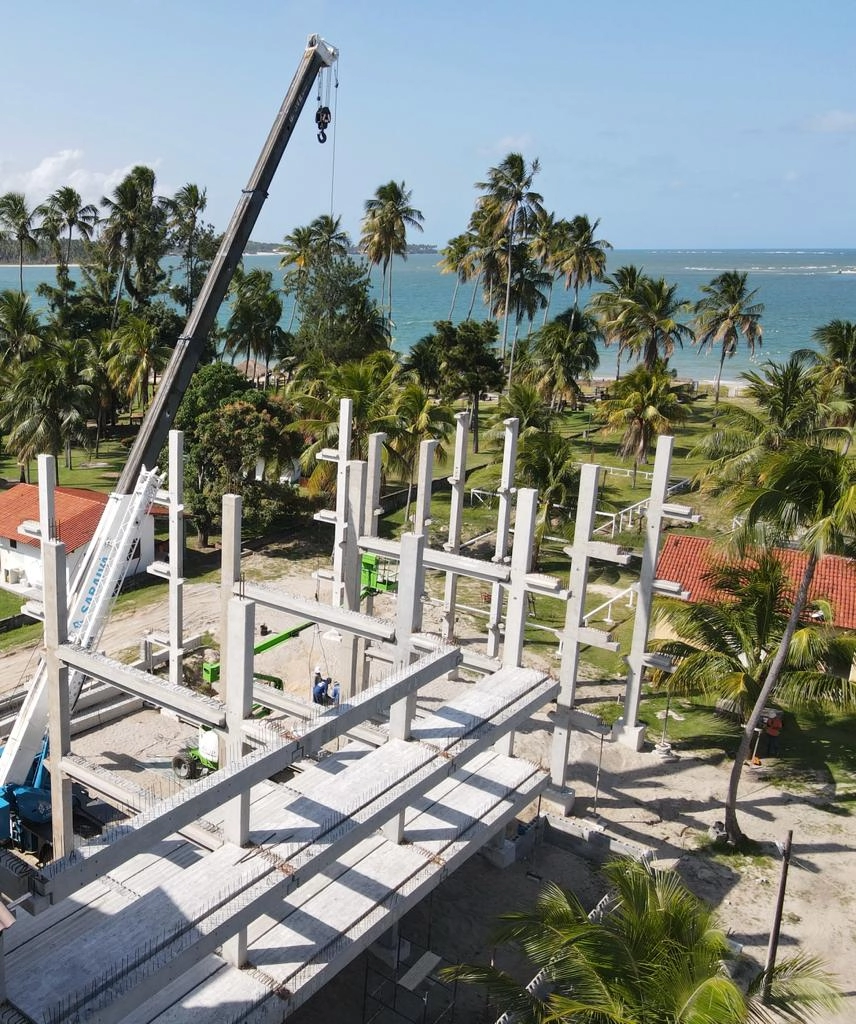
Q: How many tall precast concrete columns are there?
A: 15